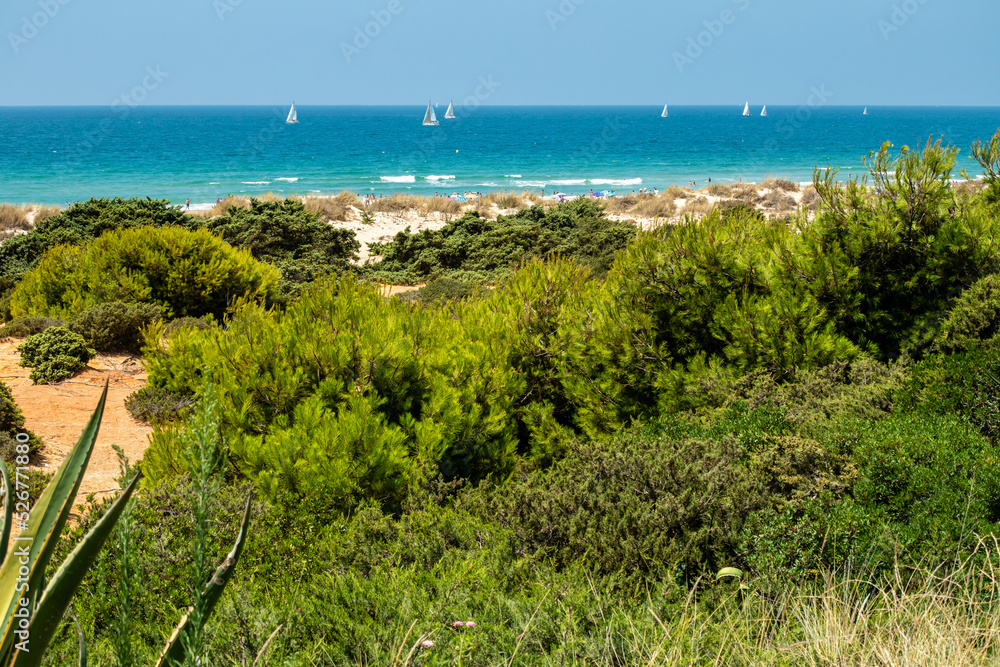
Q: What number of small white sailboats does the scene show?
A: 7